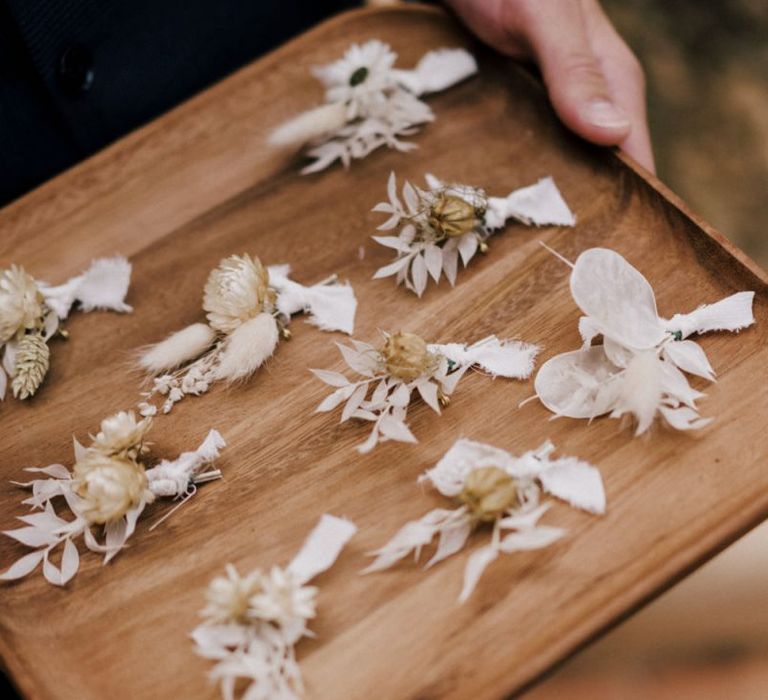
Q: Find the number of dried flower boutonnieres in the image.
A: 9